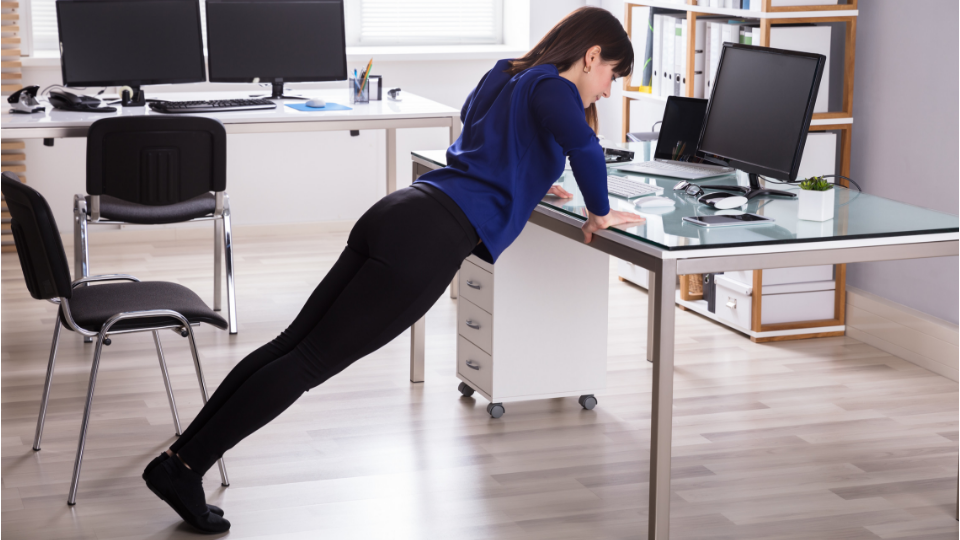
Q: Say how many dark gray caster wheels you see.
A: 3